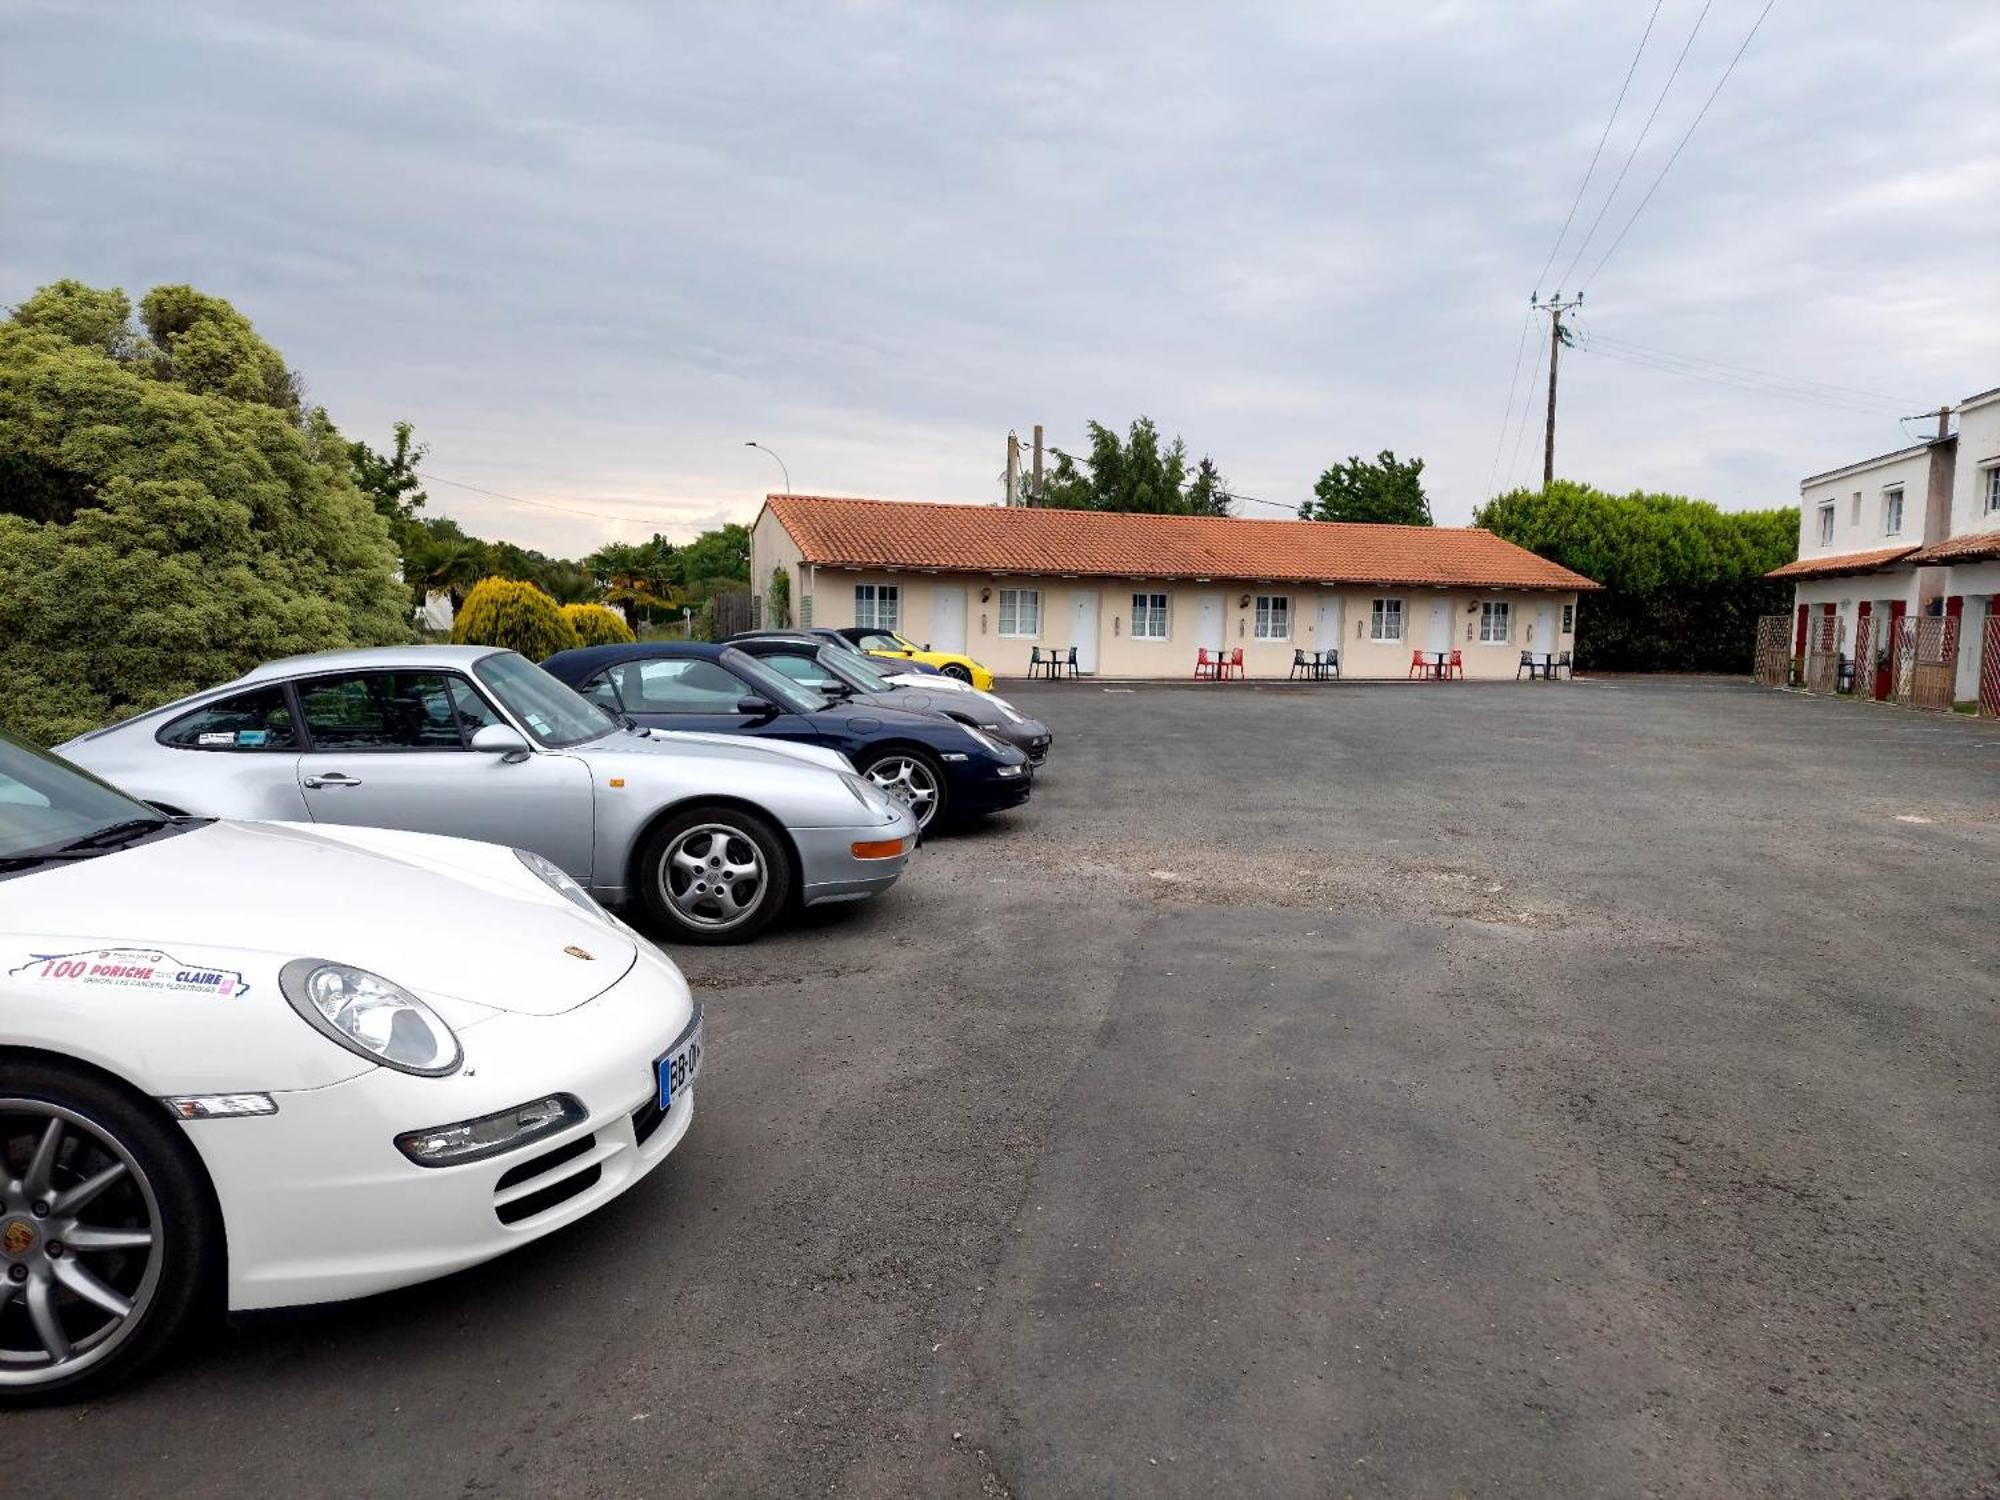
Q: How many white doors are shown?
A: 6